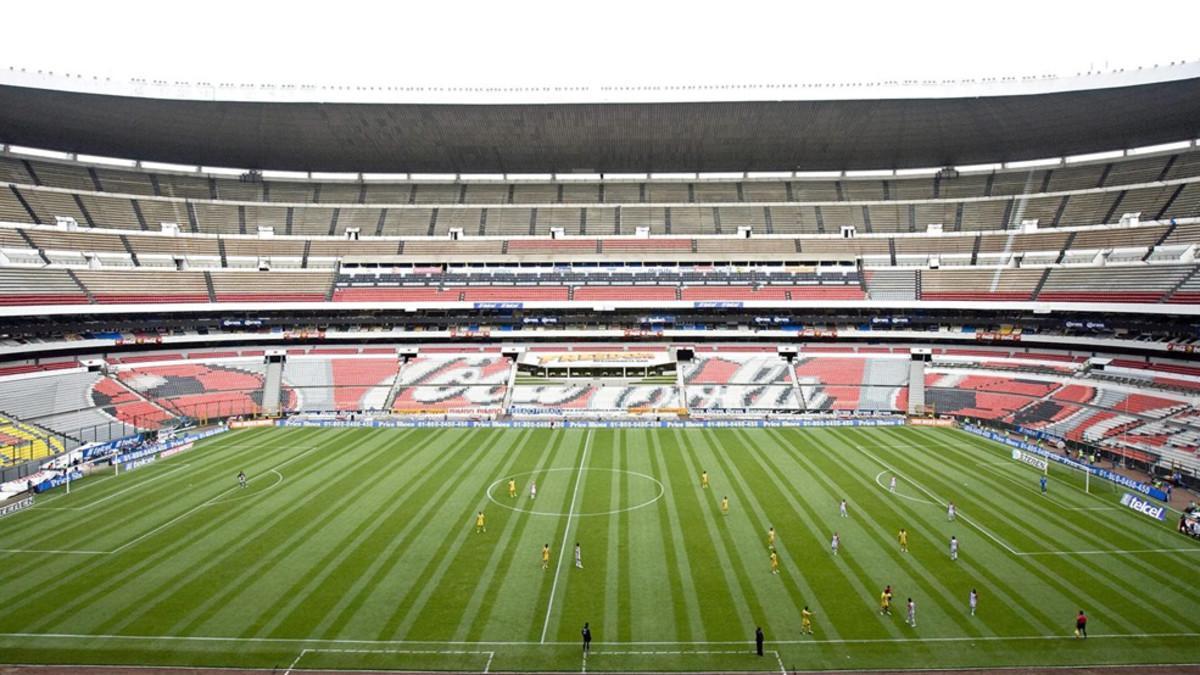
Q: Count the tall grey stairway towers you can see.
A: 2